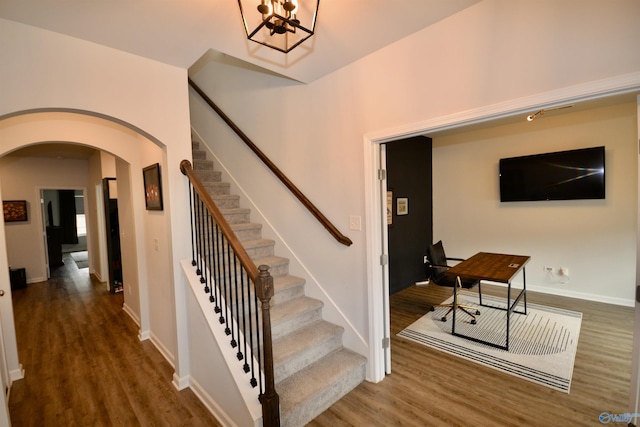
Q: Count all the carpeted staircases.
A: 1